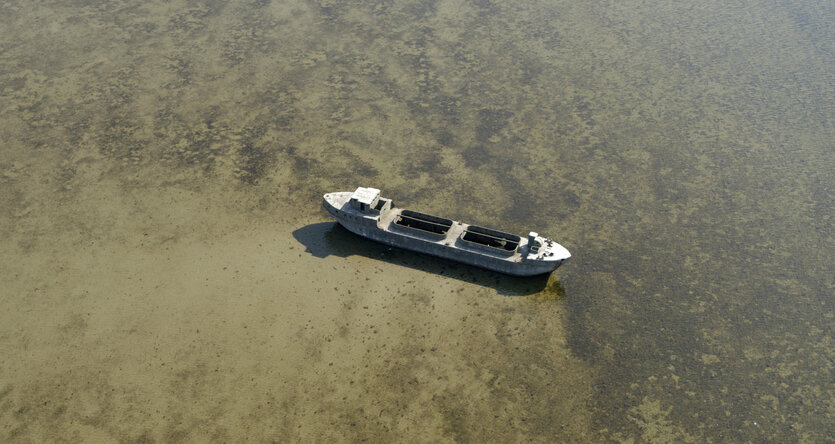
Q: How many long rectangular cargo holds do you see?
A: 2